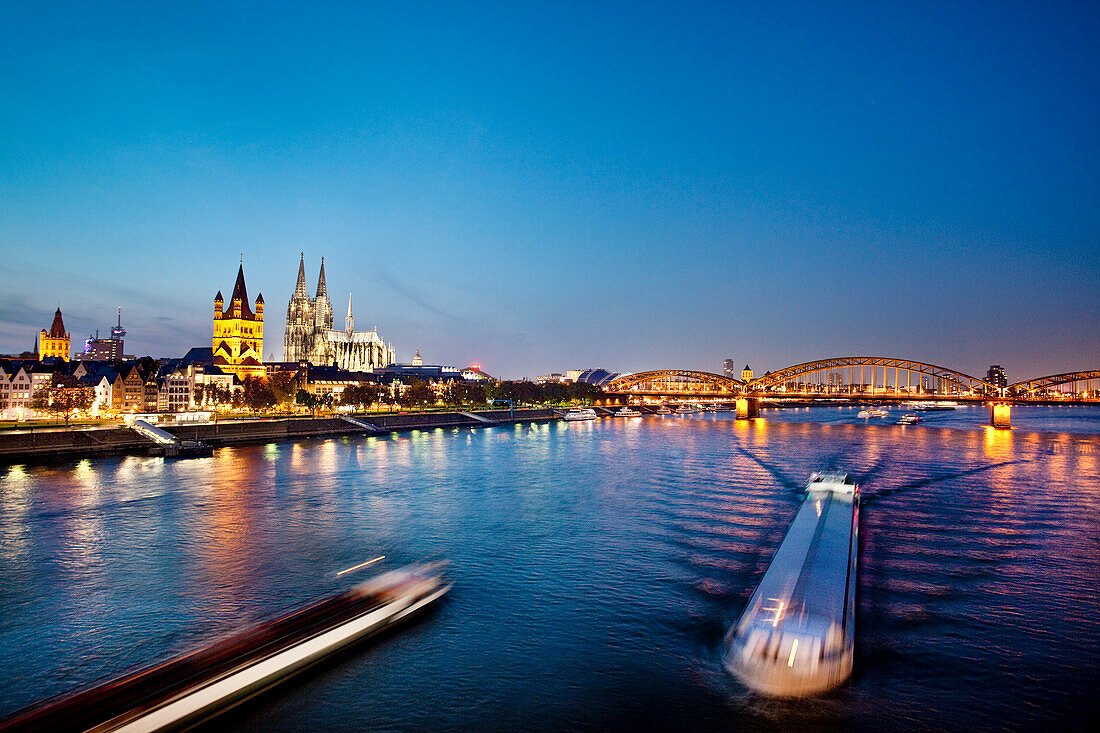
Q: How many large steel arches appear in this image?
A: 3